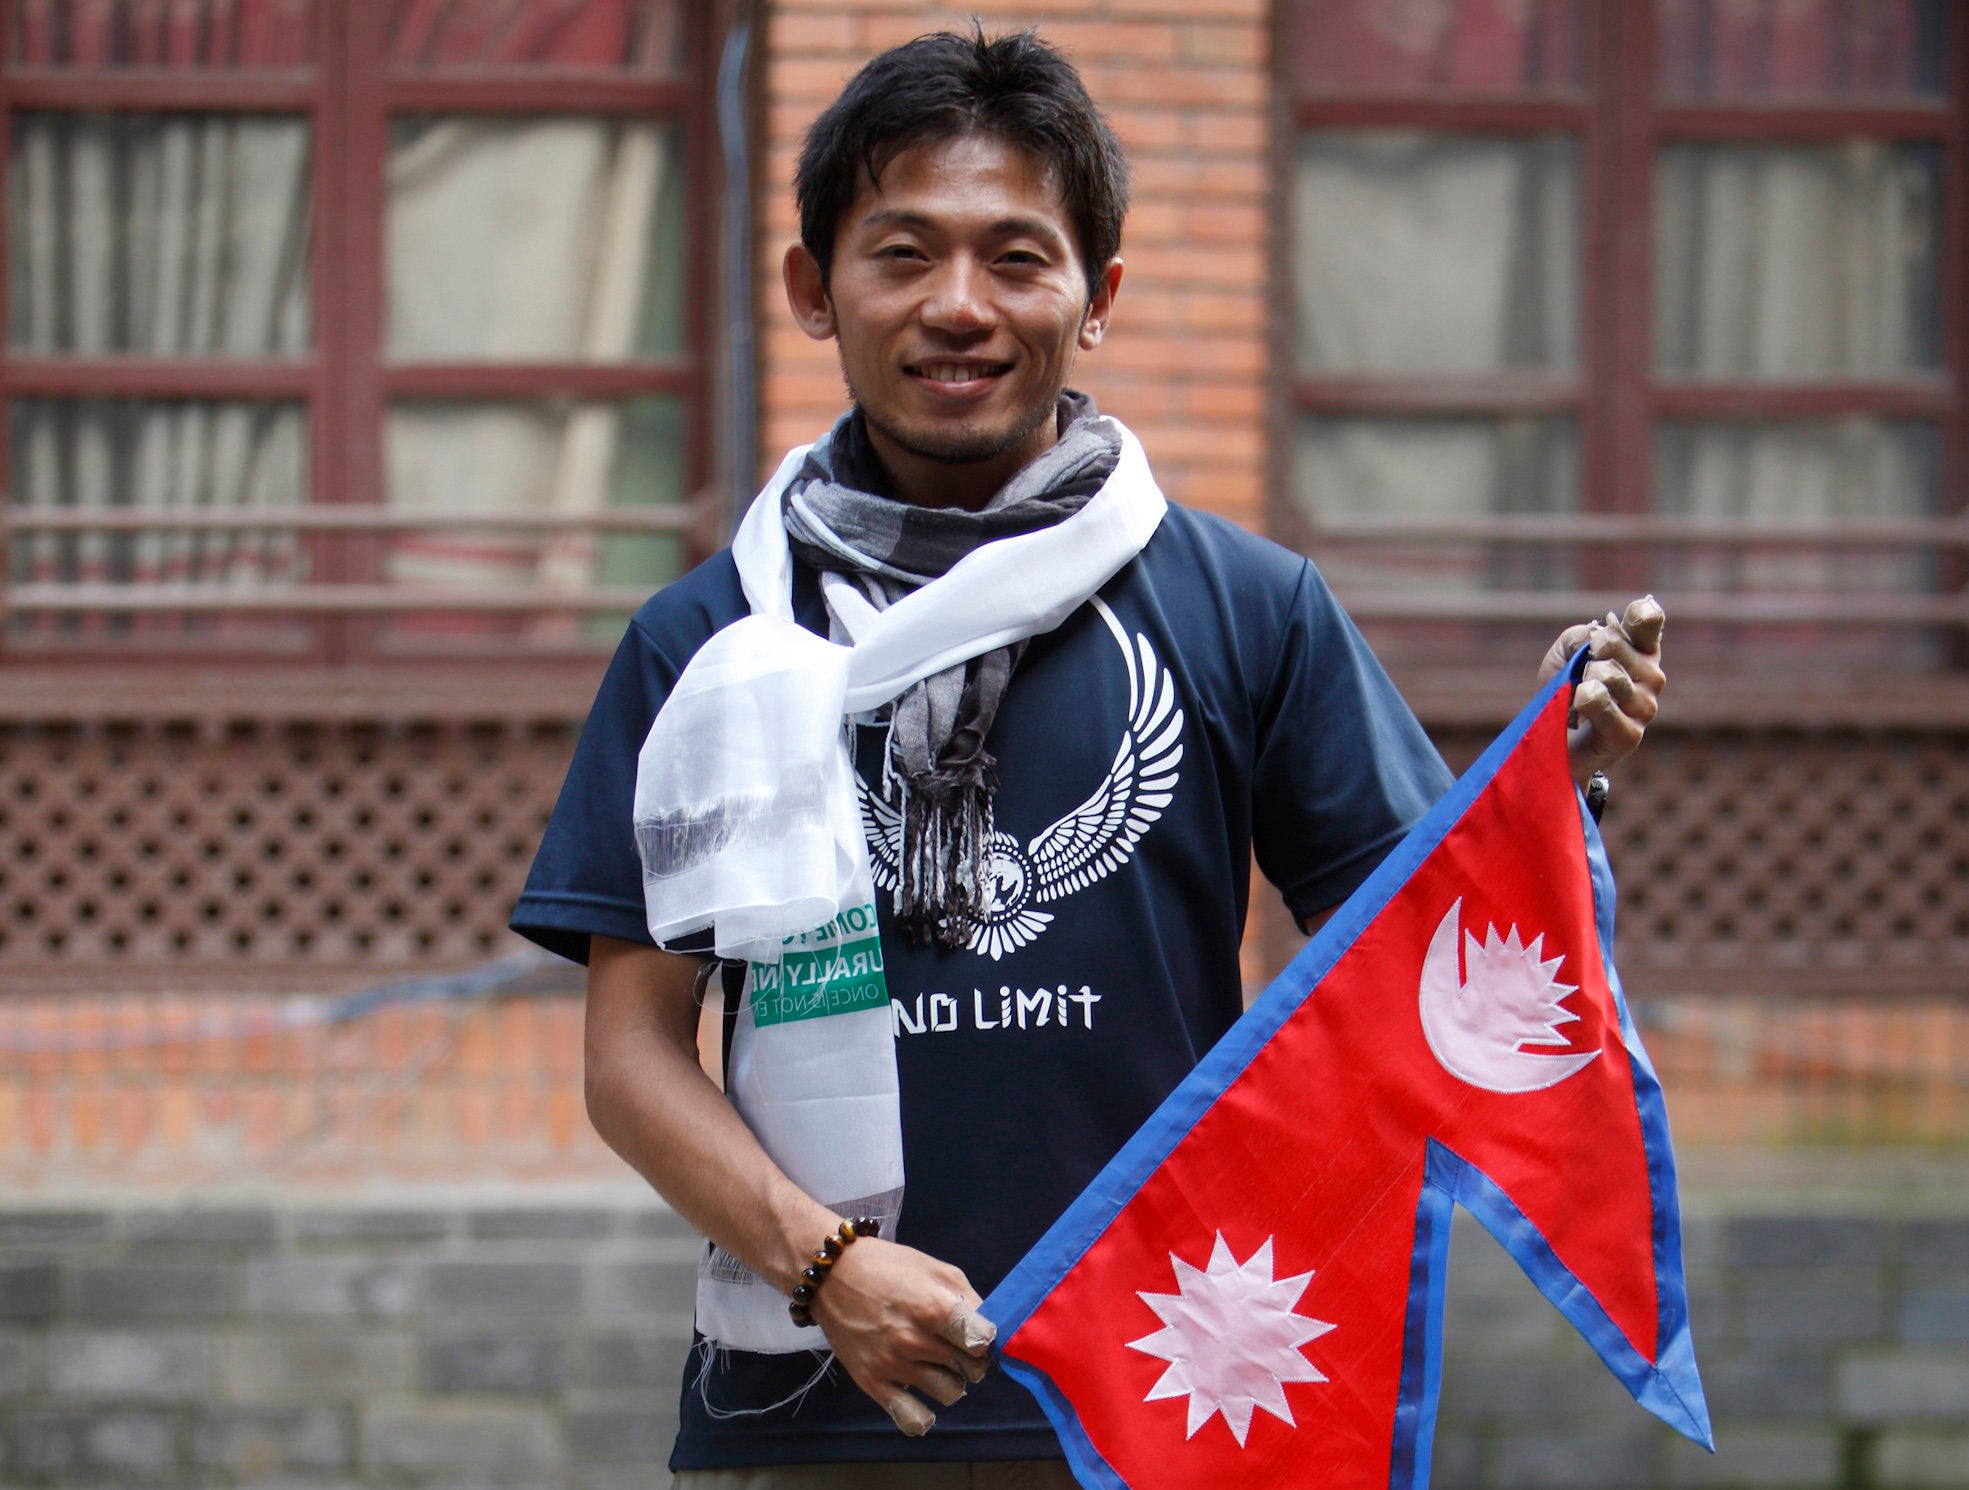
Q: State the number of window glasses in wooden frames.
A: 12